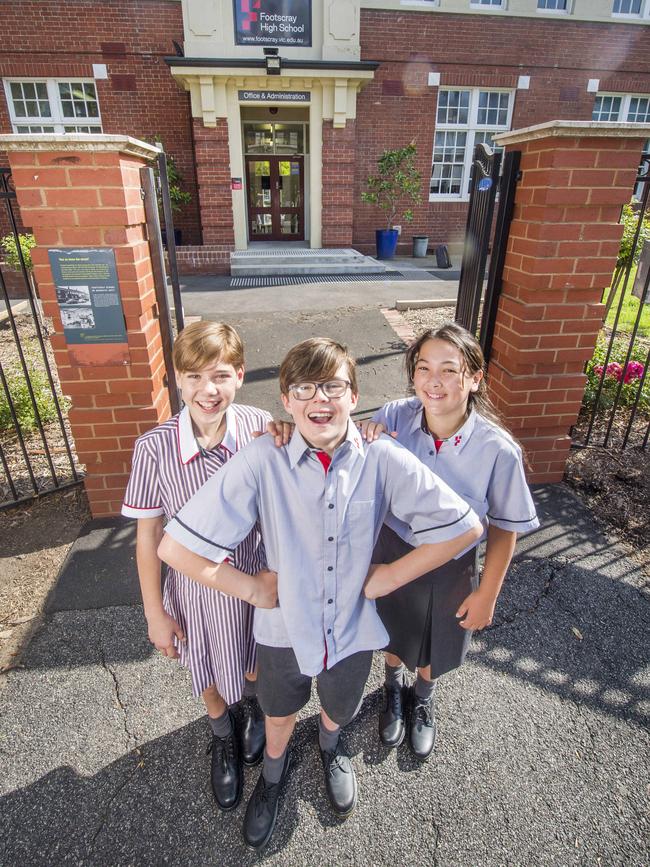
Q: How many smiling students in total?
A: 3